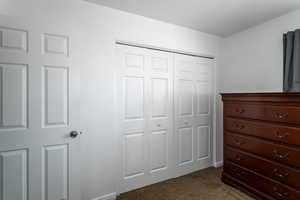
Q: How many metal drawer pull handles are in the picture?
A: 10